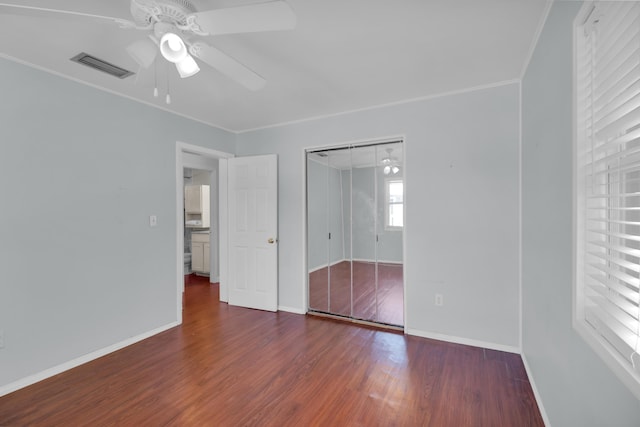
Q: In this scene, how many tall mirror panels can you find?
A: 4